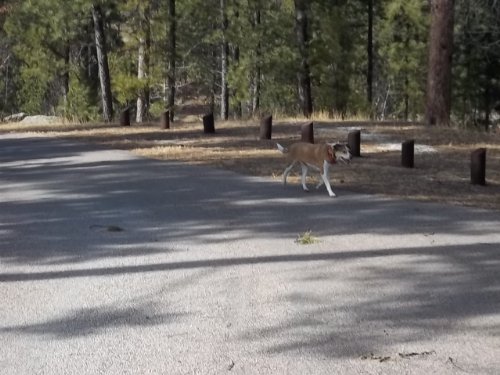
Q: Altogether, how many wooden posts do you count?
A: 8